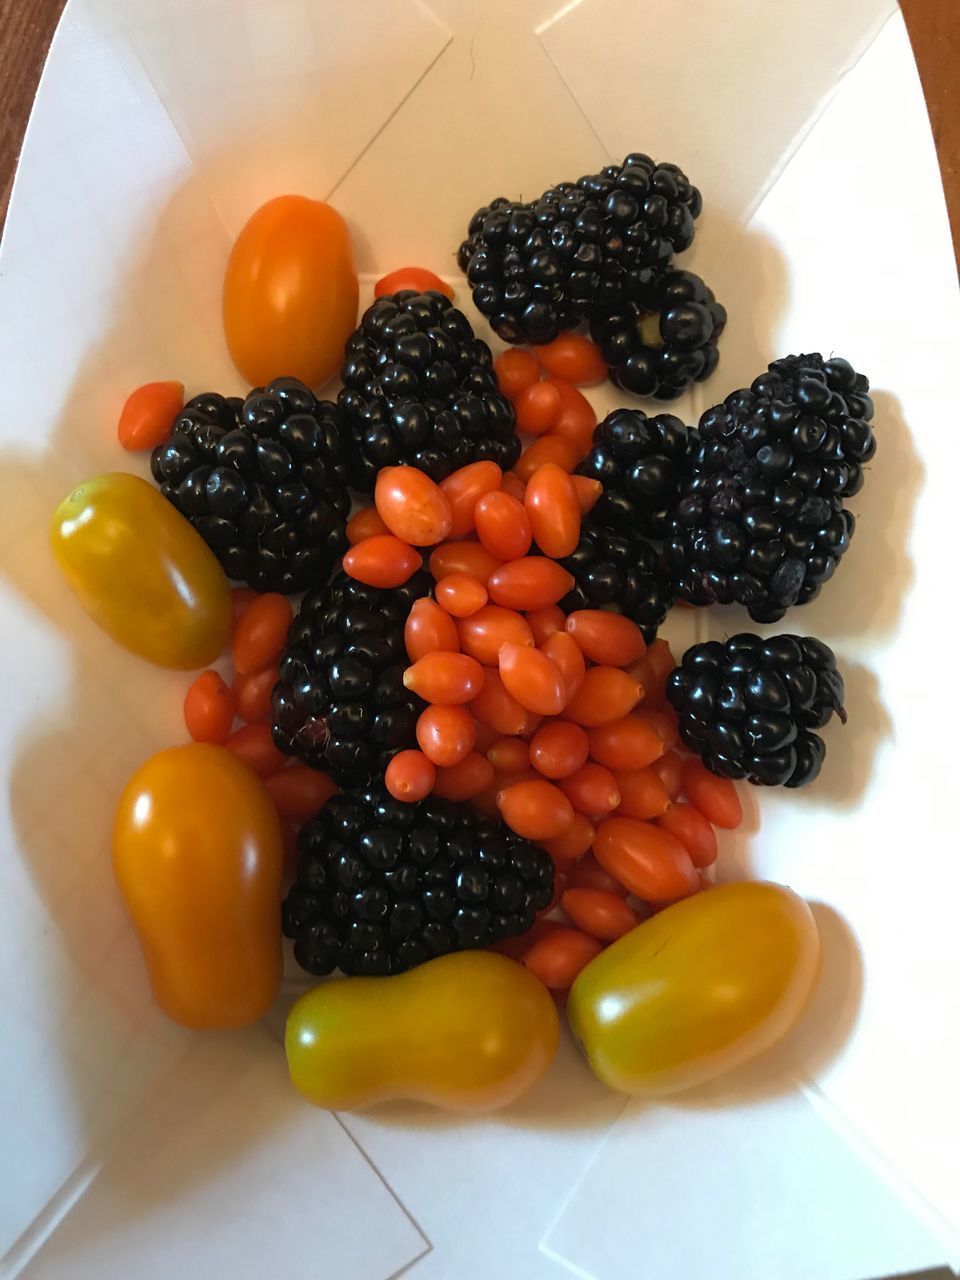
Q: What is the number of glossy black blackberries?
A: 10